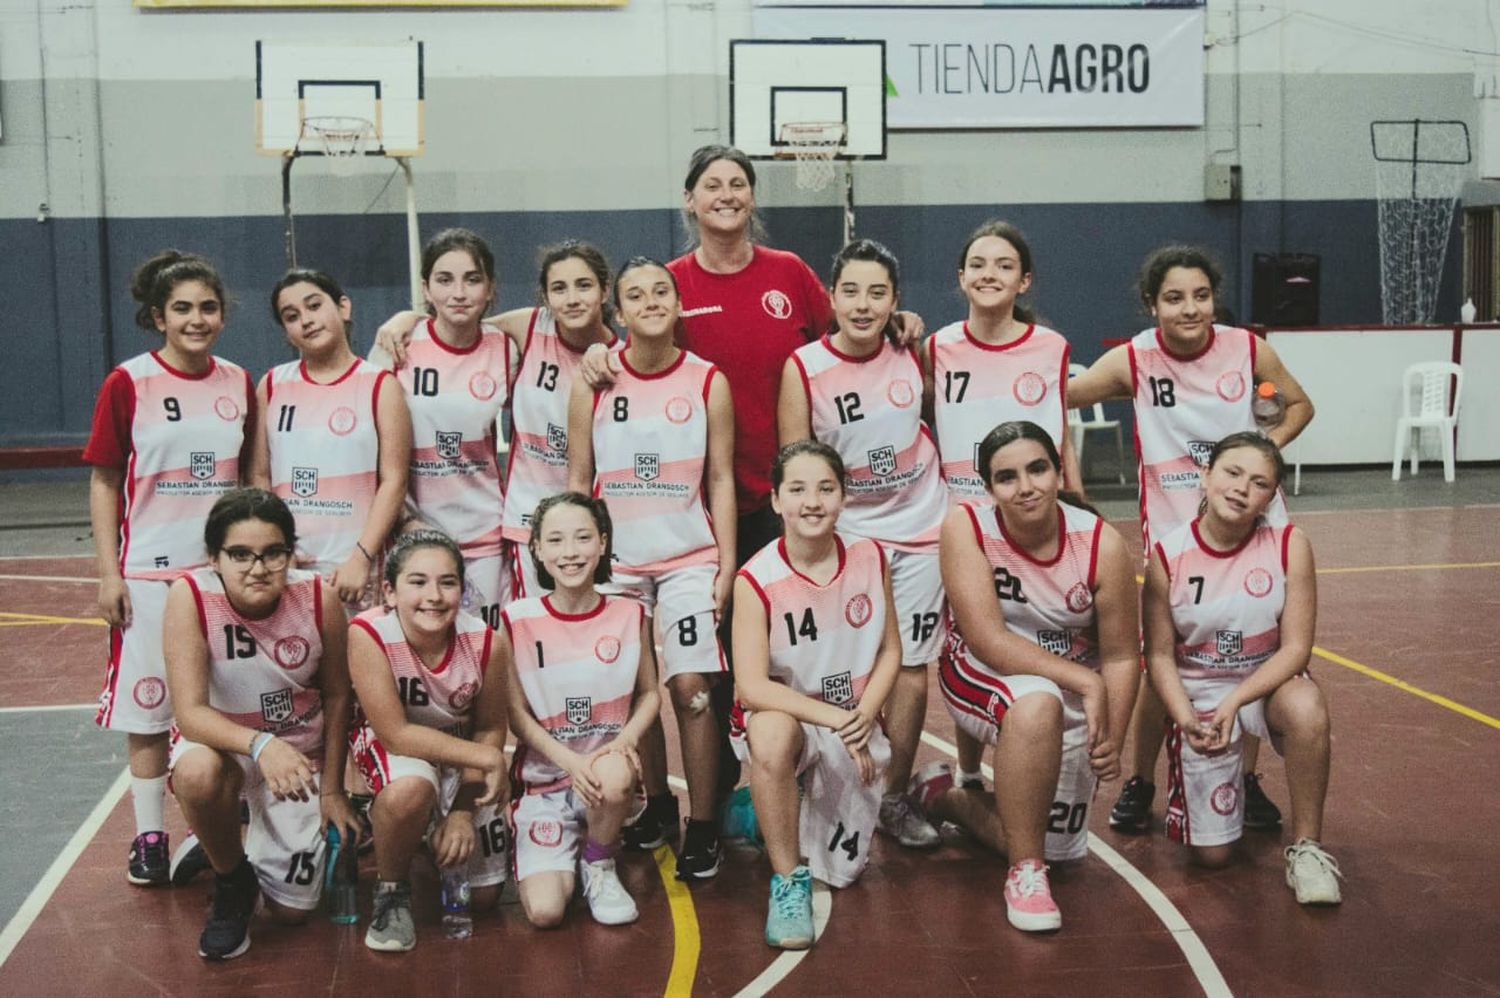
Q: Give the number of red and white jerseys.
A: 14